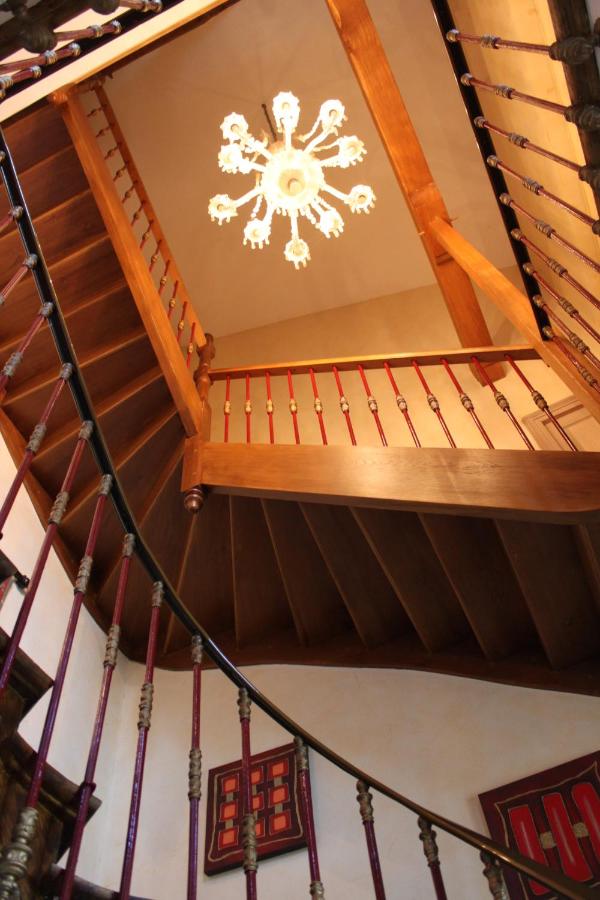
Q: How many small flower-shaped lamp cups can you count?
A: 10